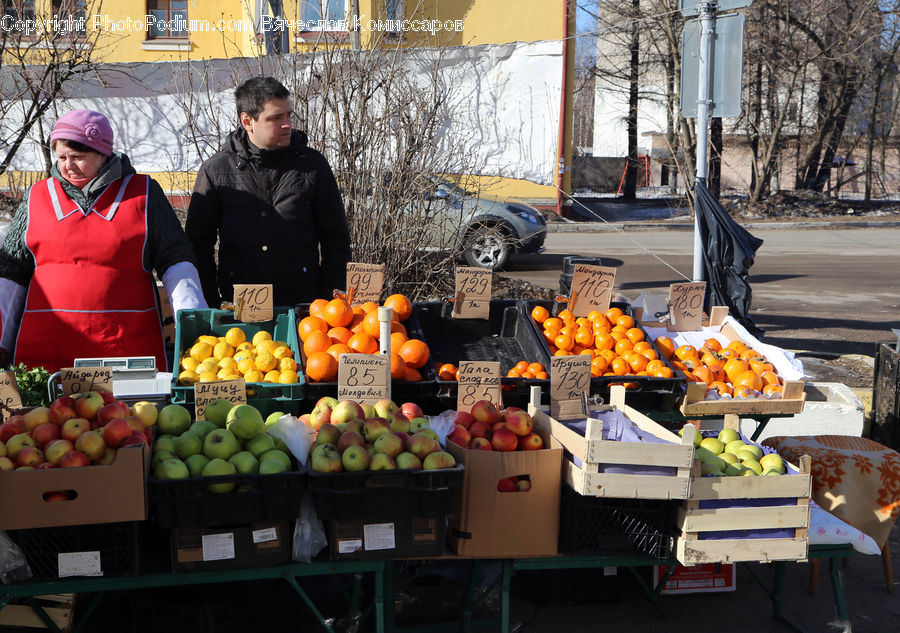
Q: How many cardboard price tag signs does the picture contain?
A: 11